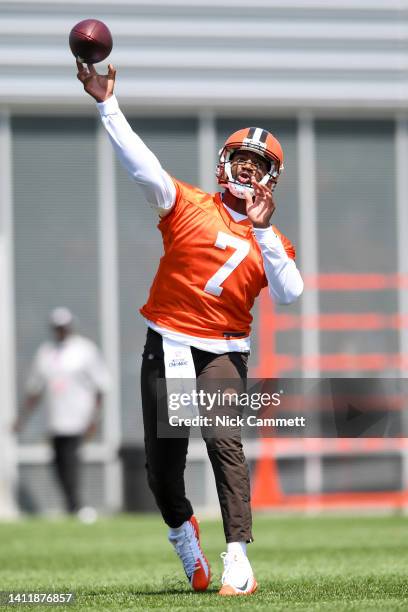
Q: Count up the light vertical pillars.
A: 5